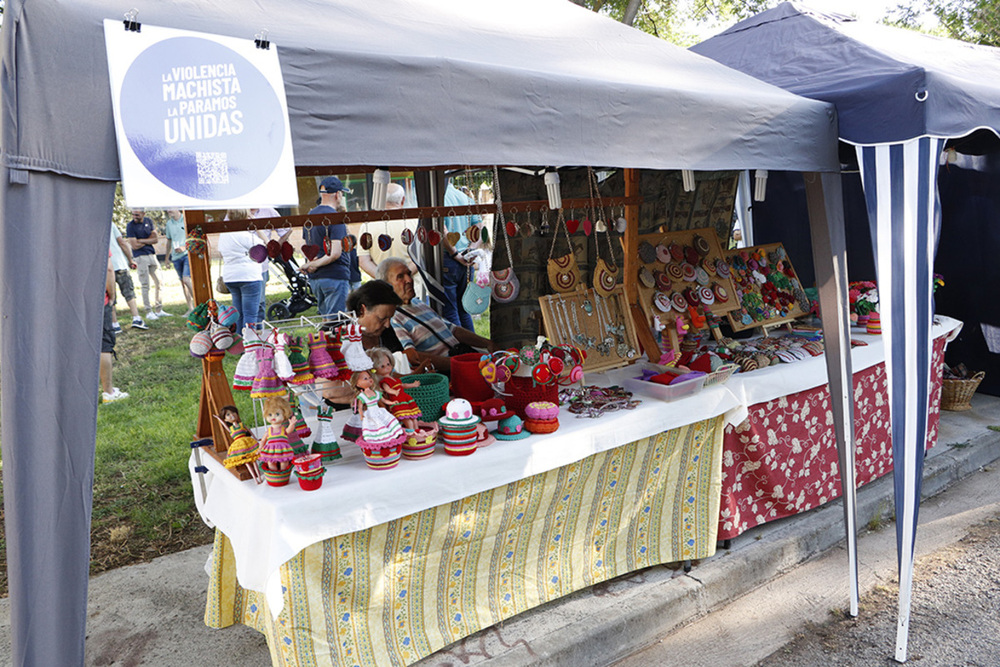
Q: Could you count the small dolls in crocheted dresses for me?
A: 4